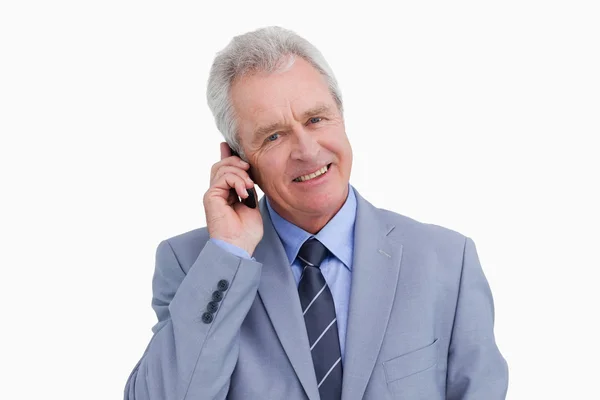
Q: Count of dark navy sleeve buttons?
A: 4